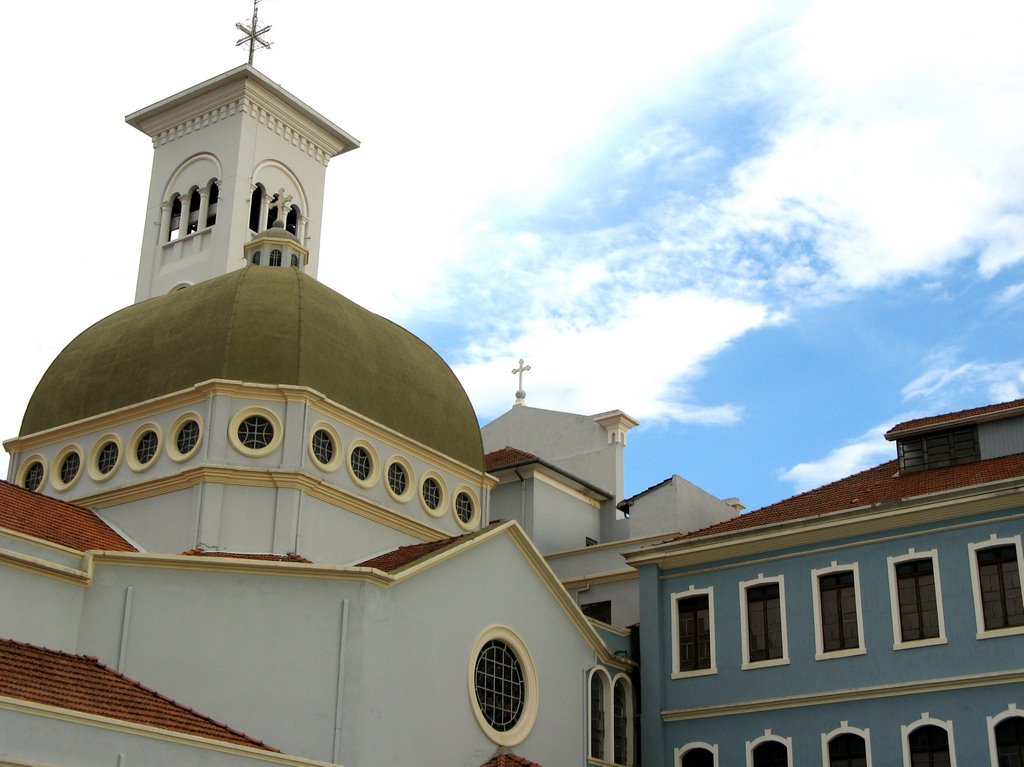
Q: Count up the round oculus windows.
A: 12